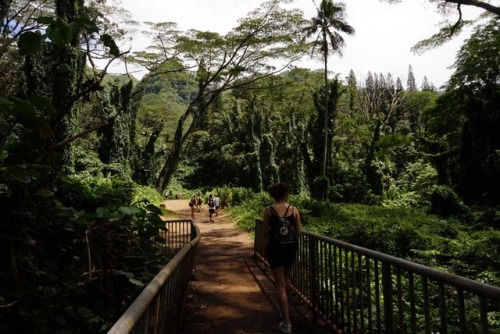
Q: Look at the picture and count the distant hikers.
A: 4